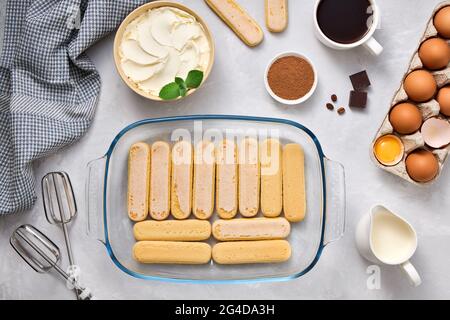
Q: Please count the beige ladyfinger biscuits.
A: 14